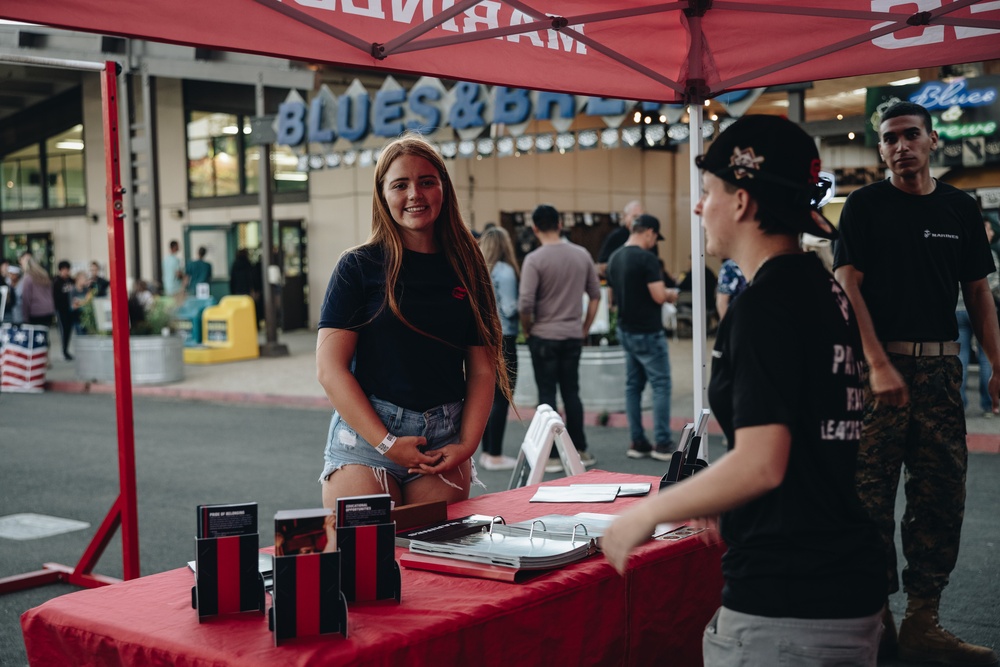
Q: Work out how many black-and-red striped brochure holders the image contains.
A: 3